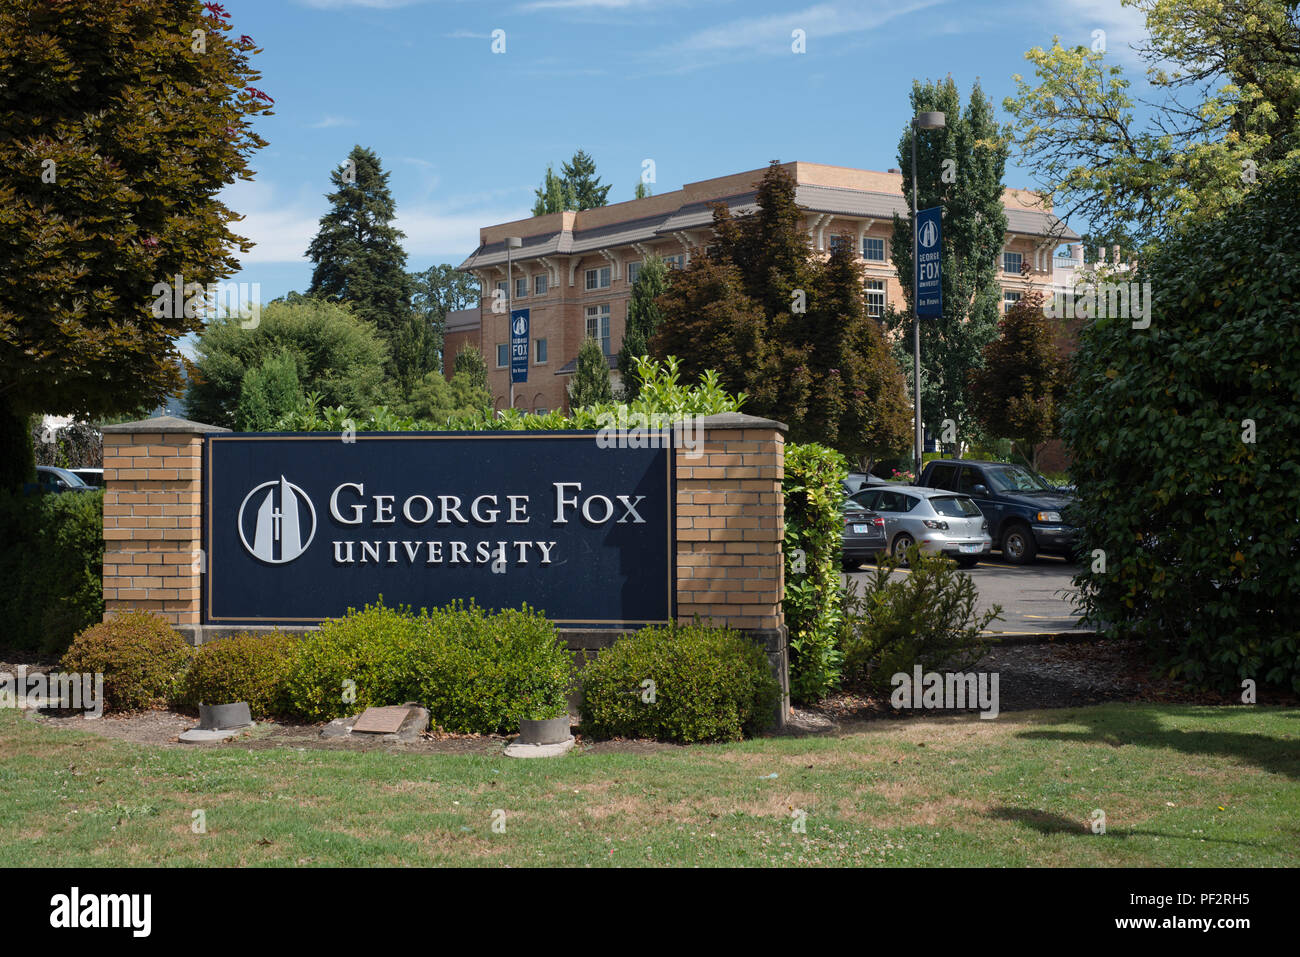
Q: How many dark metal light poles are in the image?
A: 2